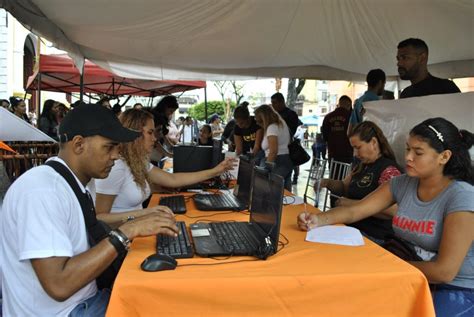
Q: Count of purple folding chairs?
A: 0